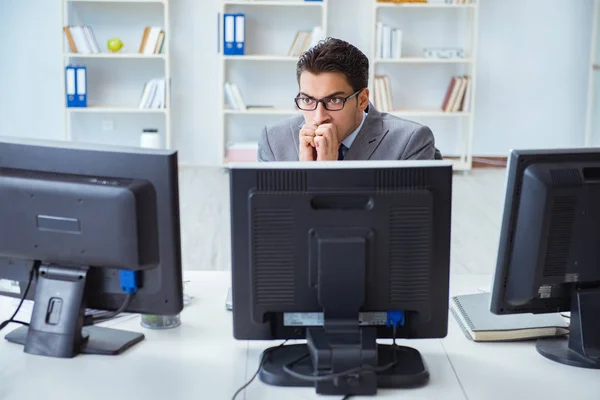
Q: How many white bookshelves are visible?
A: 3